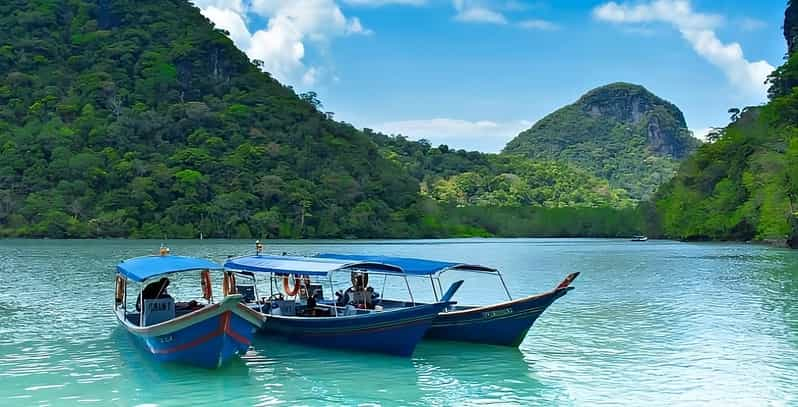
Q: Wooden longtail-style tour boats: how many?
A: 3